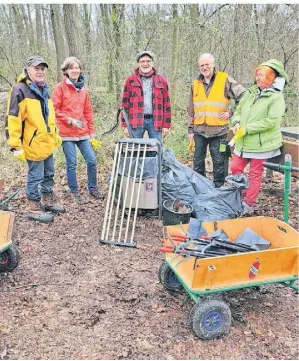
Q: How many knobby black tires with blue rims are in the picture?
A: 2